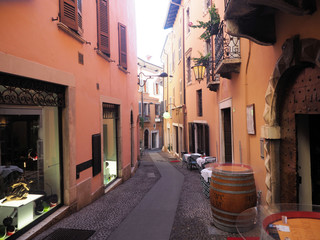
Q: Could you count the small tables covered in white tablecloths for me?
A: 3